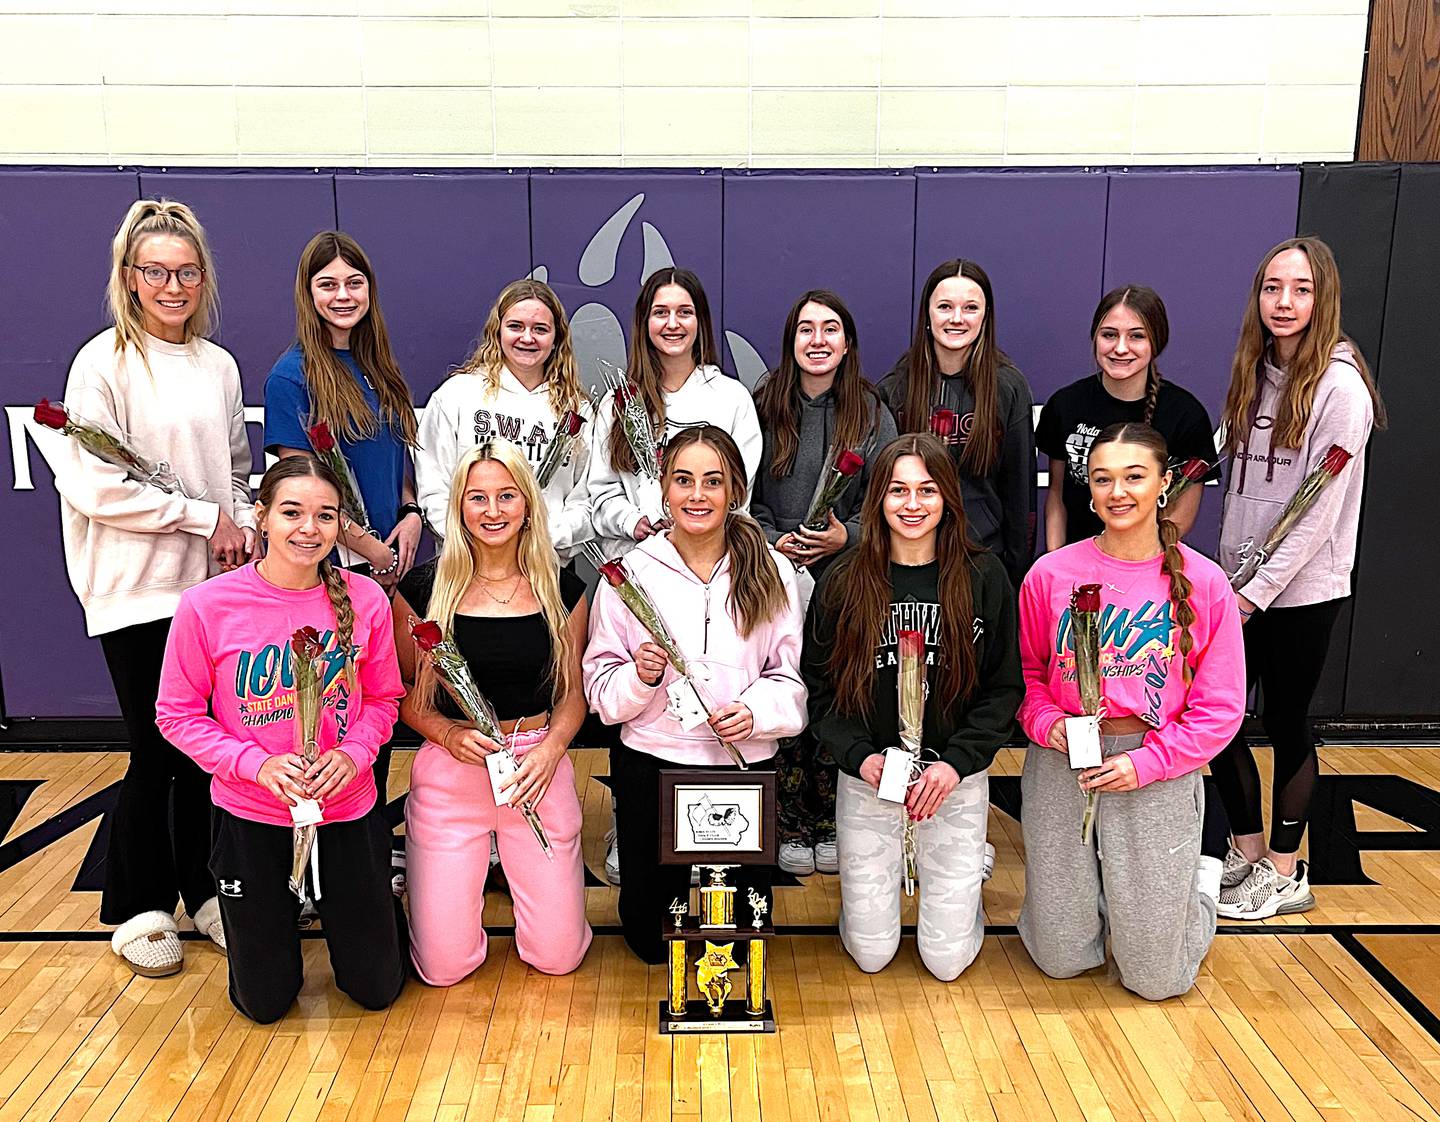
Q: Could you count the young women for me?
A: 13